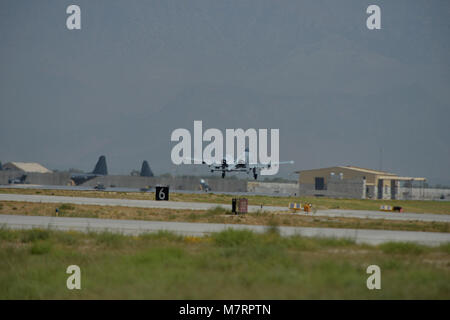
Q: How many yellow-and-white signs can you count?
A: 2